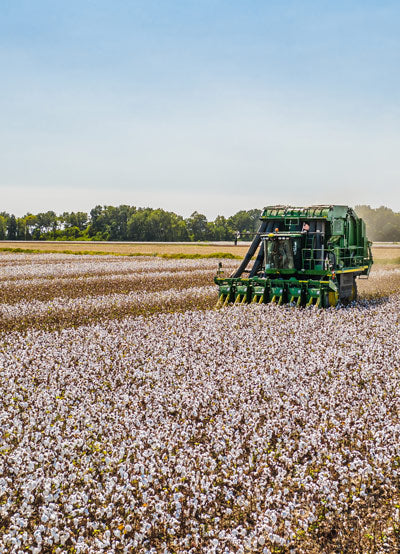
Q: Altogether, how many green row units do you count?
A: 6